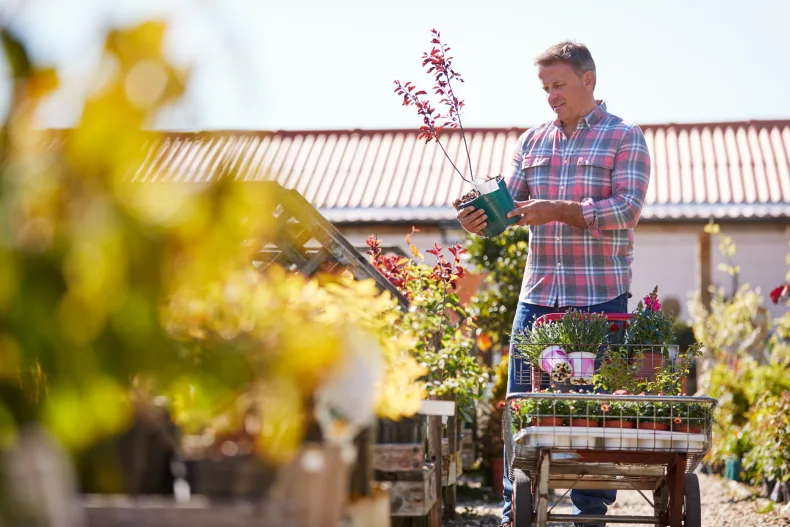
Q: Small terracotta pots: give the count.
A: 5